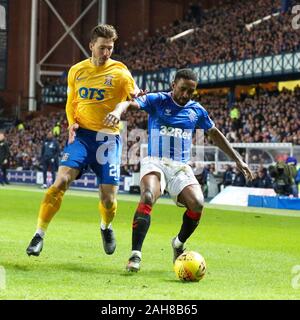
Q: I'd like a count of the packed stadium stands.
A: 2